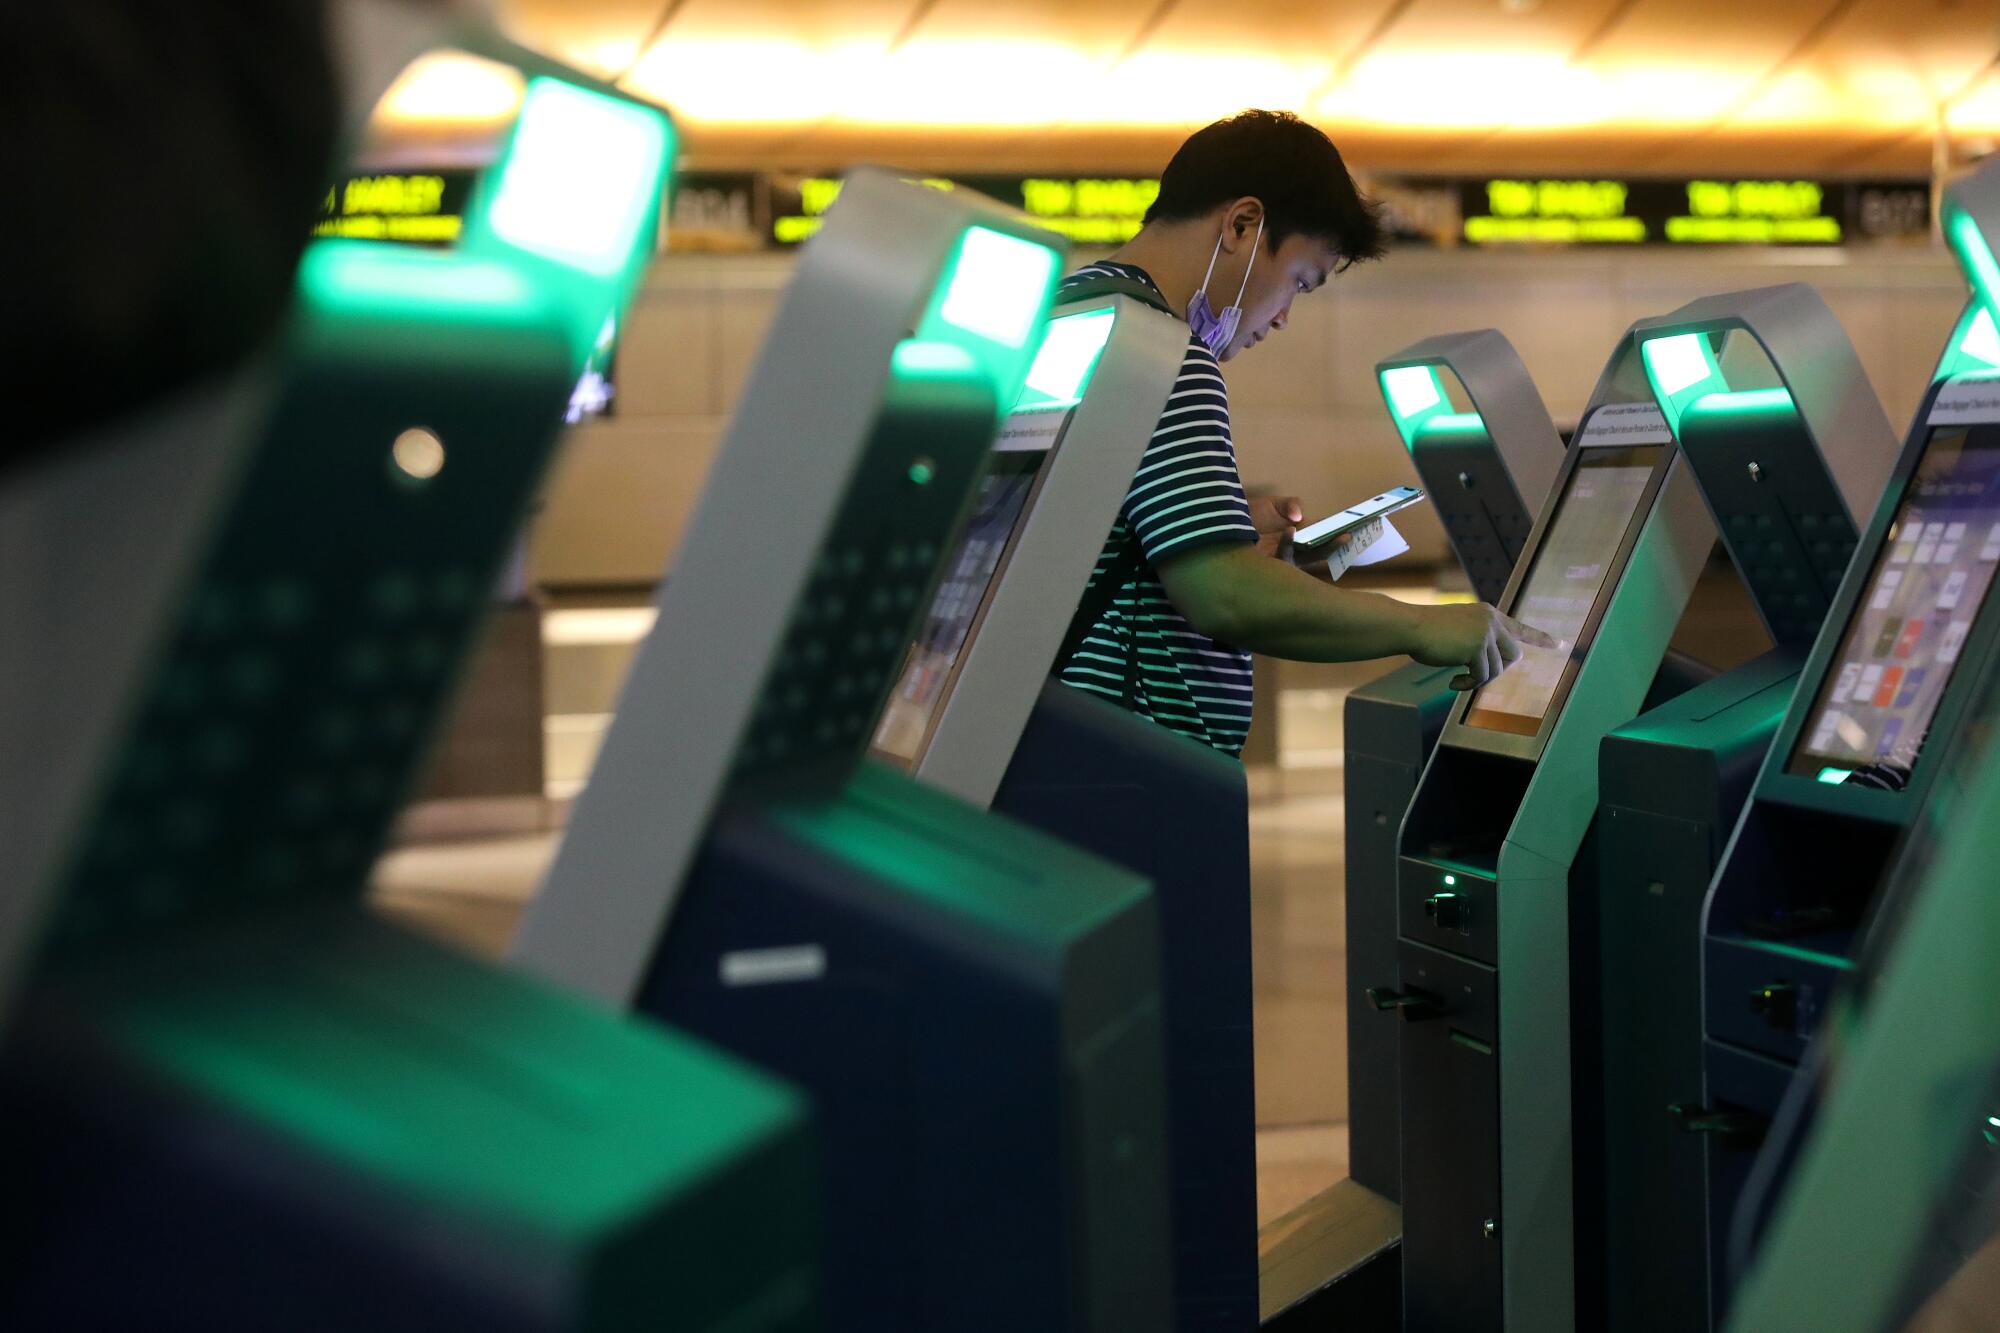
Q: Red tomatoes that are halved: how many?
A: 0